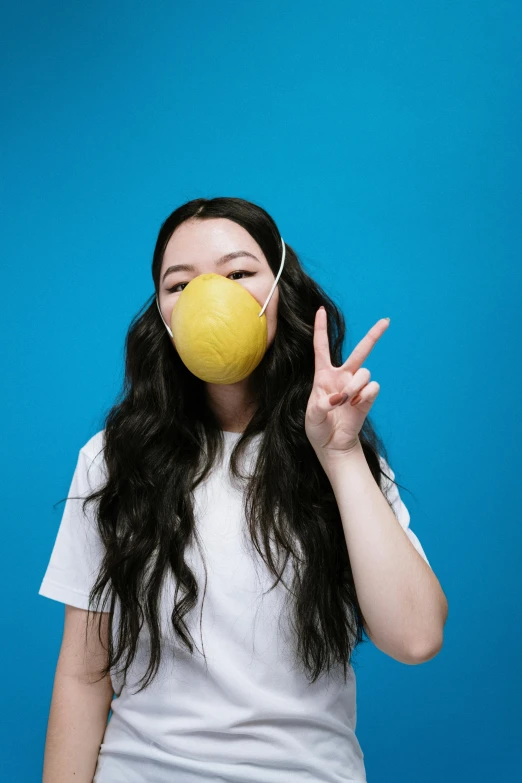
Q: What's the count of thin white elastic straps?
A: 2